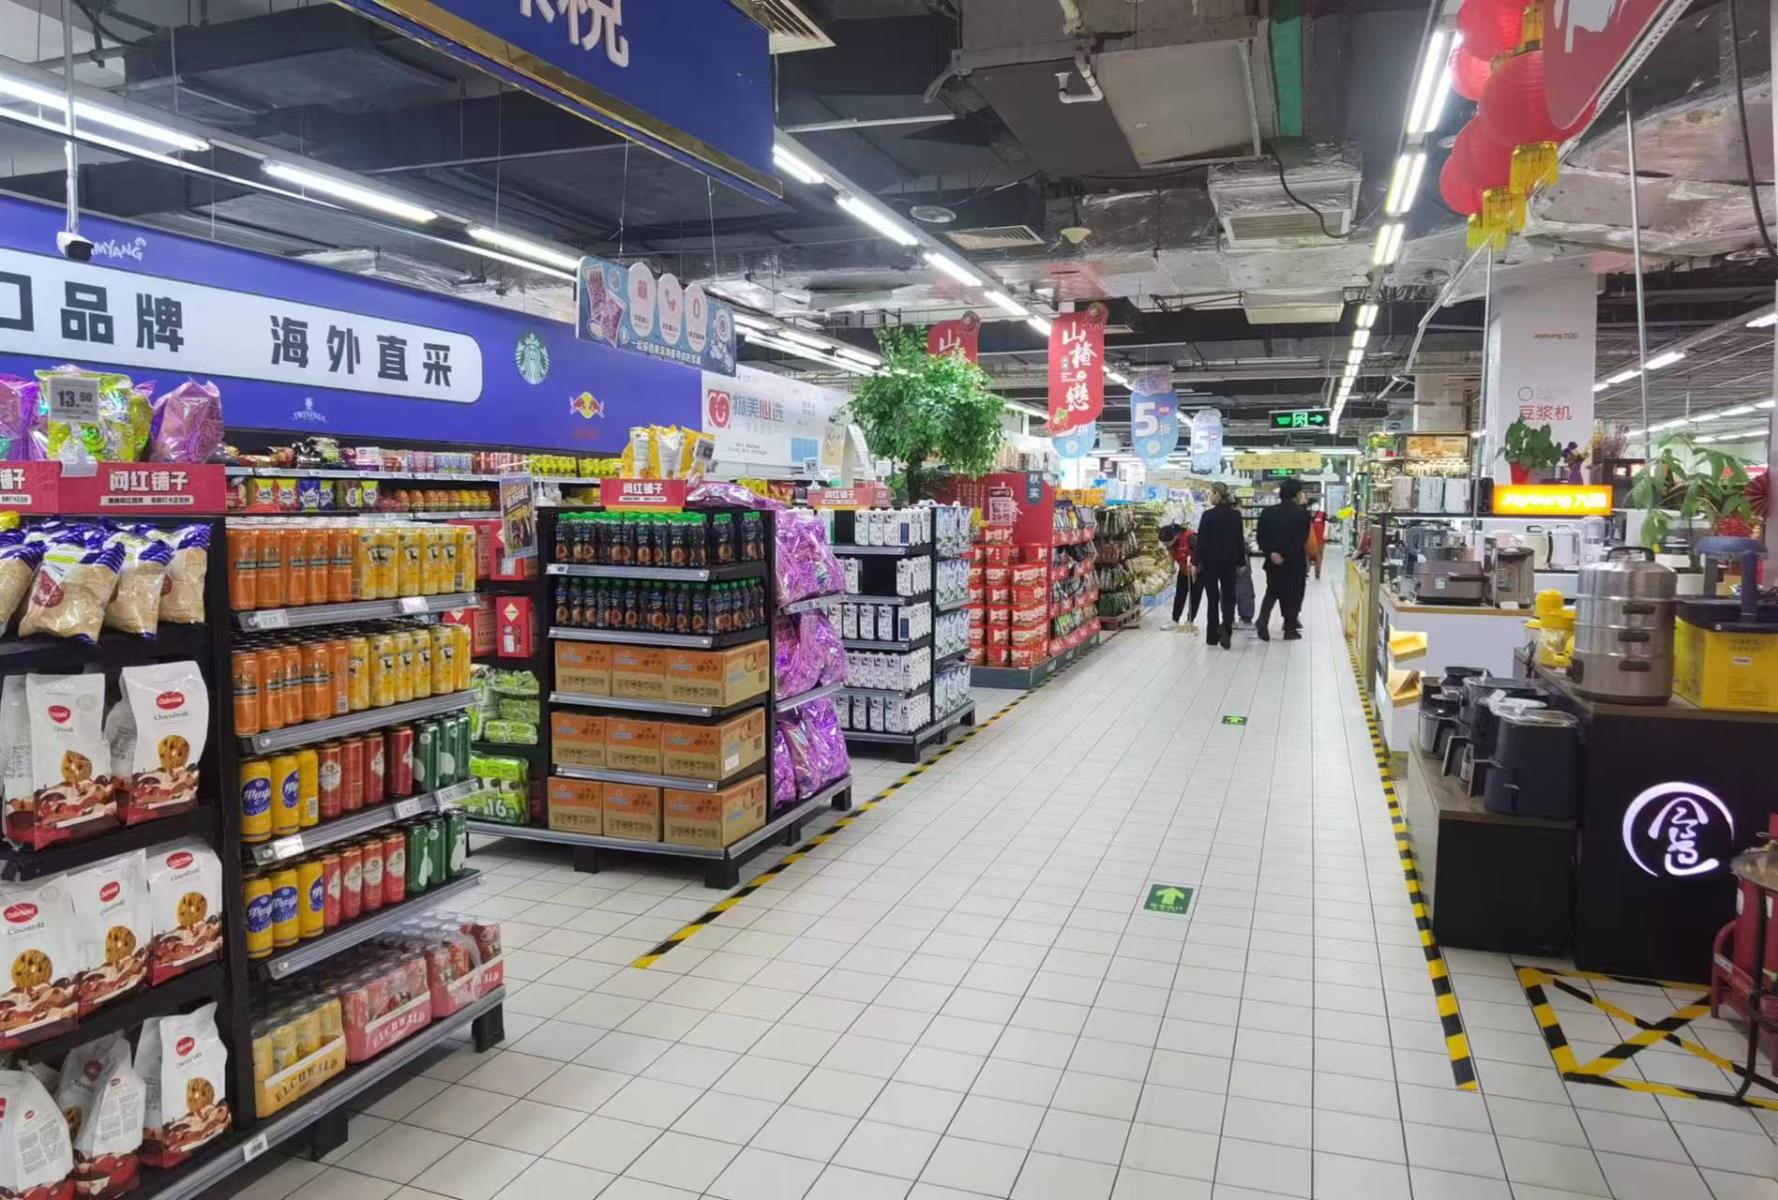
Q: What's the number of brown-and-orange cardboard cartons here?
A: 9